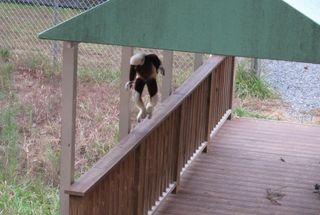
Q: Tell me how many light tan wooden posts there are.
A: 4